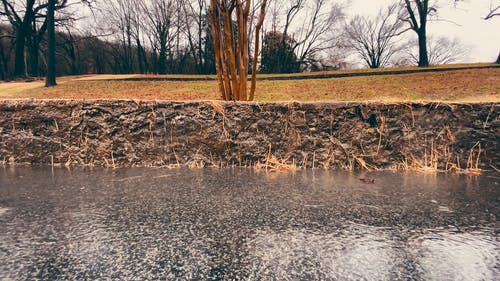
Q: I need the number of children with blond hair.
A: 0